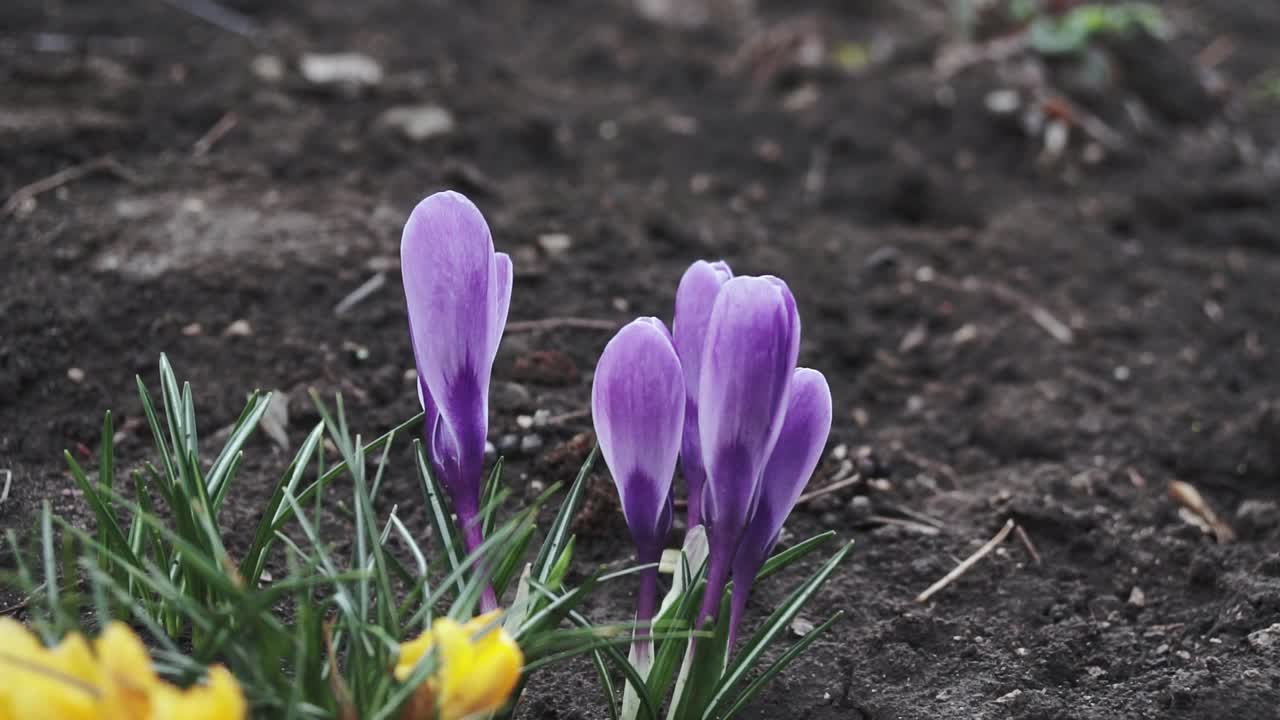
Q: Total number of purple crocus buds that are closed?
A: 5